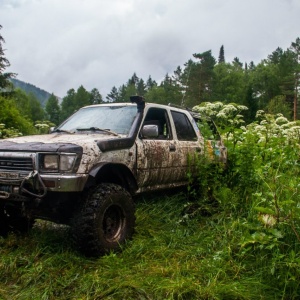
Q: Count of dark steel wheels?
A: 1